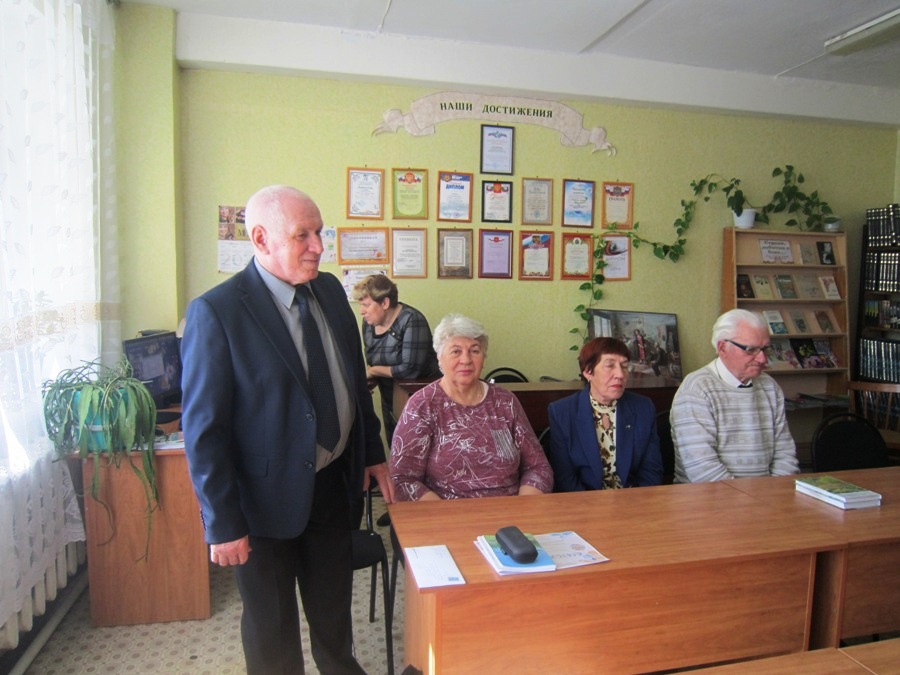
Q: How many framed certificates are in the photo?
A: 15